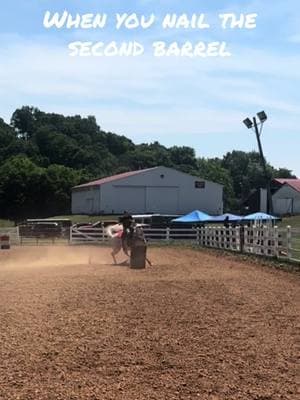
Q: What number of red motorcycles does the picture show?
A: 0